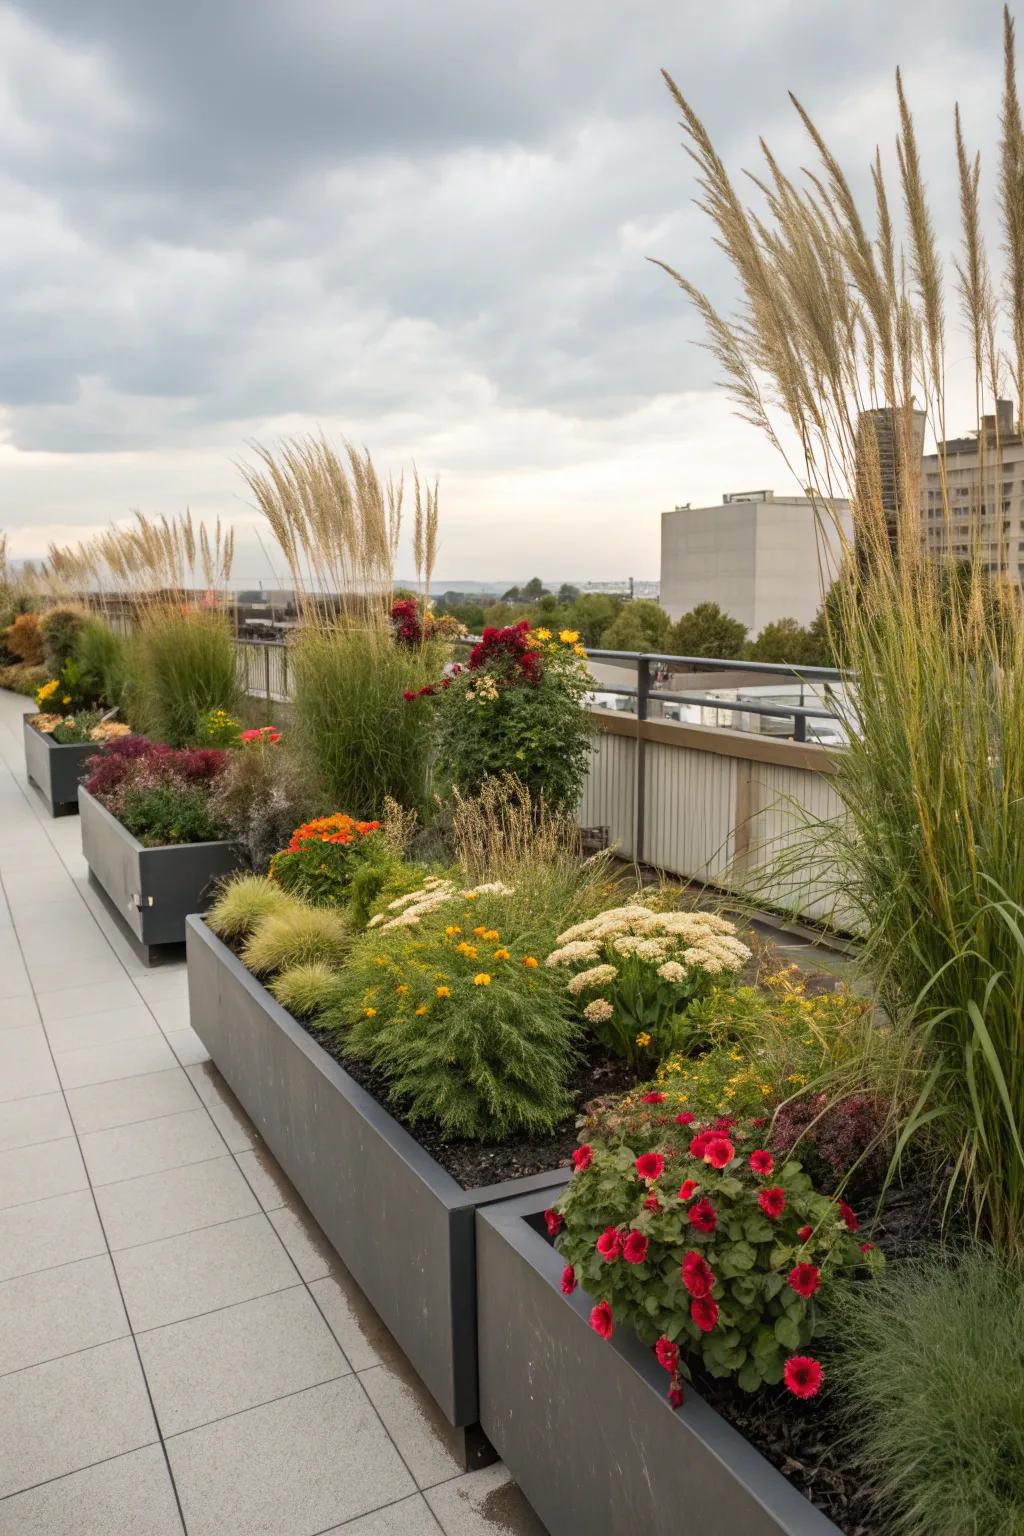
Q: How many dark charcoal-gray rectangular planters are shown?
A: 4